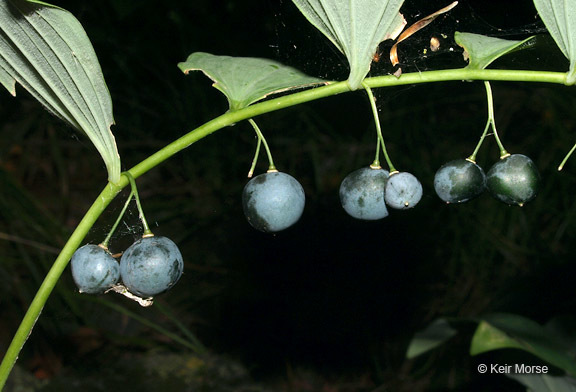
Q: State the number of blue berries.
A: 7